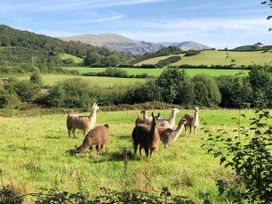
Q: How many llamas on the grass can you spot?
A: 7